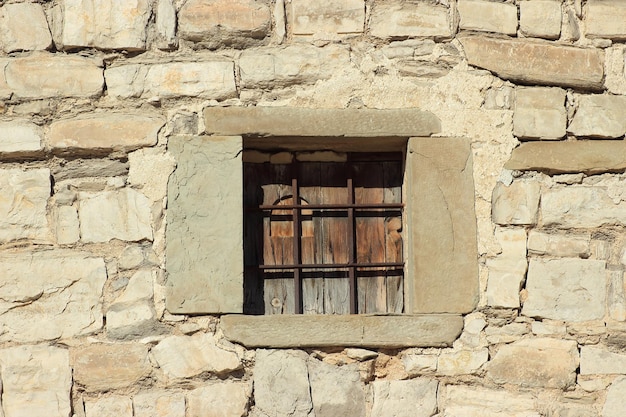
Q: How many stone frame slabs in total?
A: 4